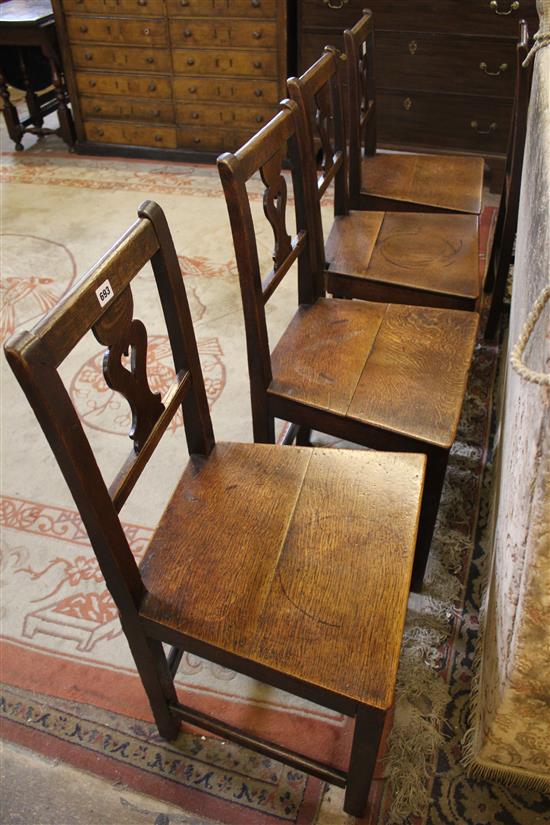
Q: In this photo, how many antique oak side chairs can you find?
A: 4